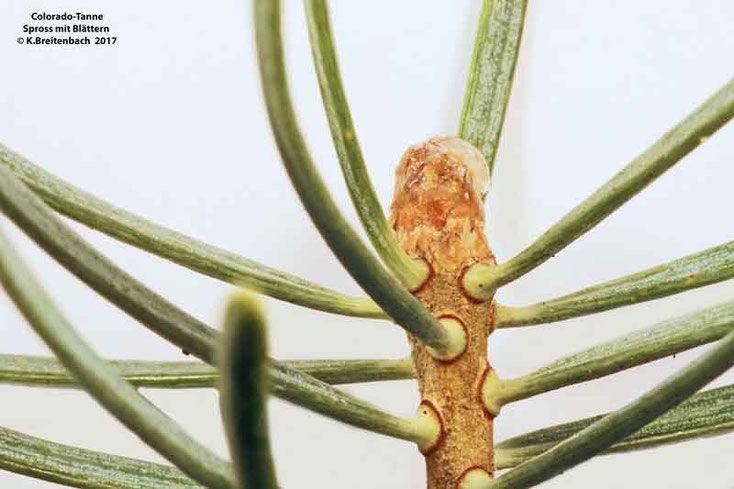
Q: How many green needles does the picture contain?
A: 14